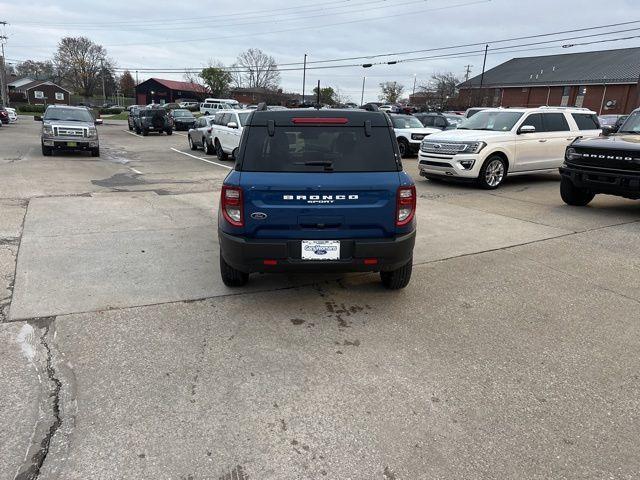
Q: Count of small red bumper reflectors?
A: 2